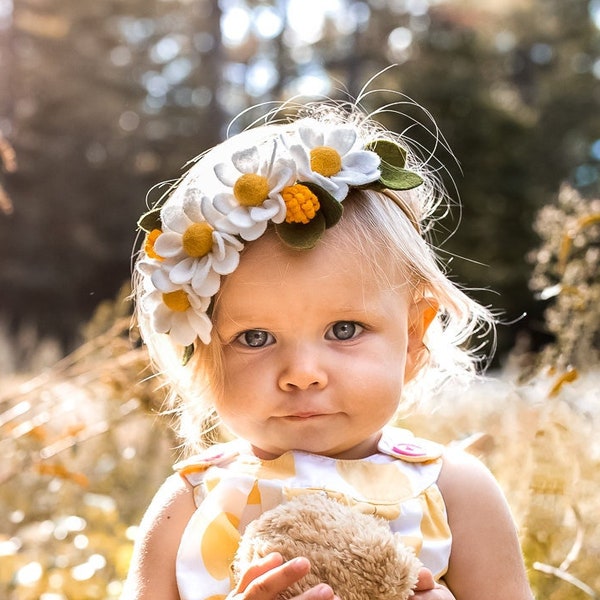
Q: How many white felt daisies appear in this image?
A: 4